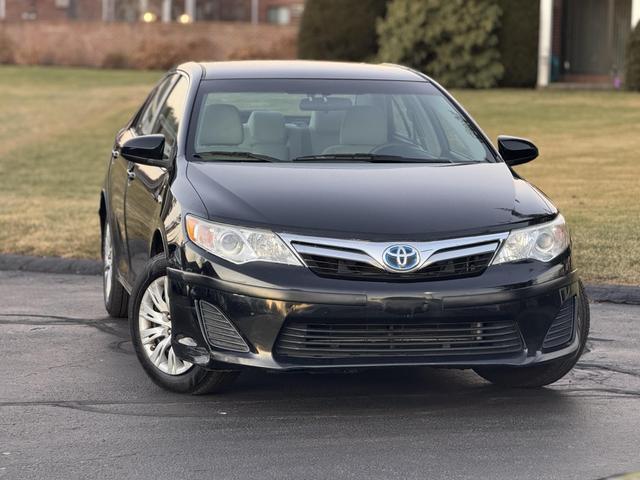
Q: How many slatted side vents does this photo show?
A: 2